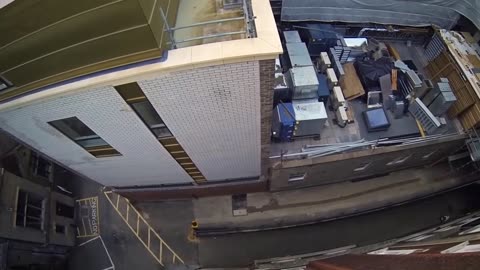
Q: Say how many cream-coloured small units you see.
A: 4